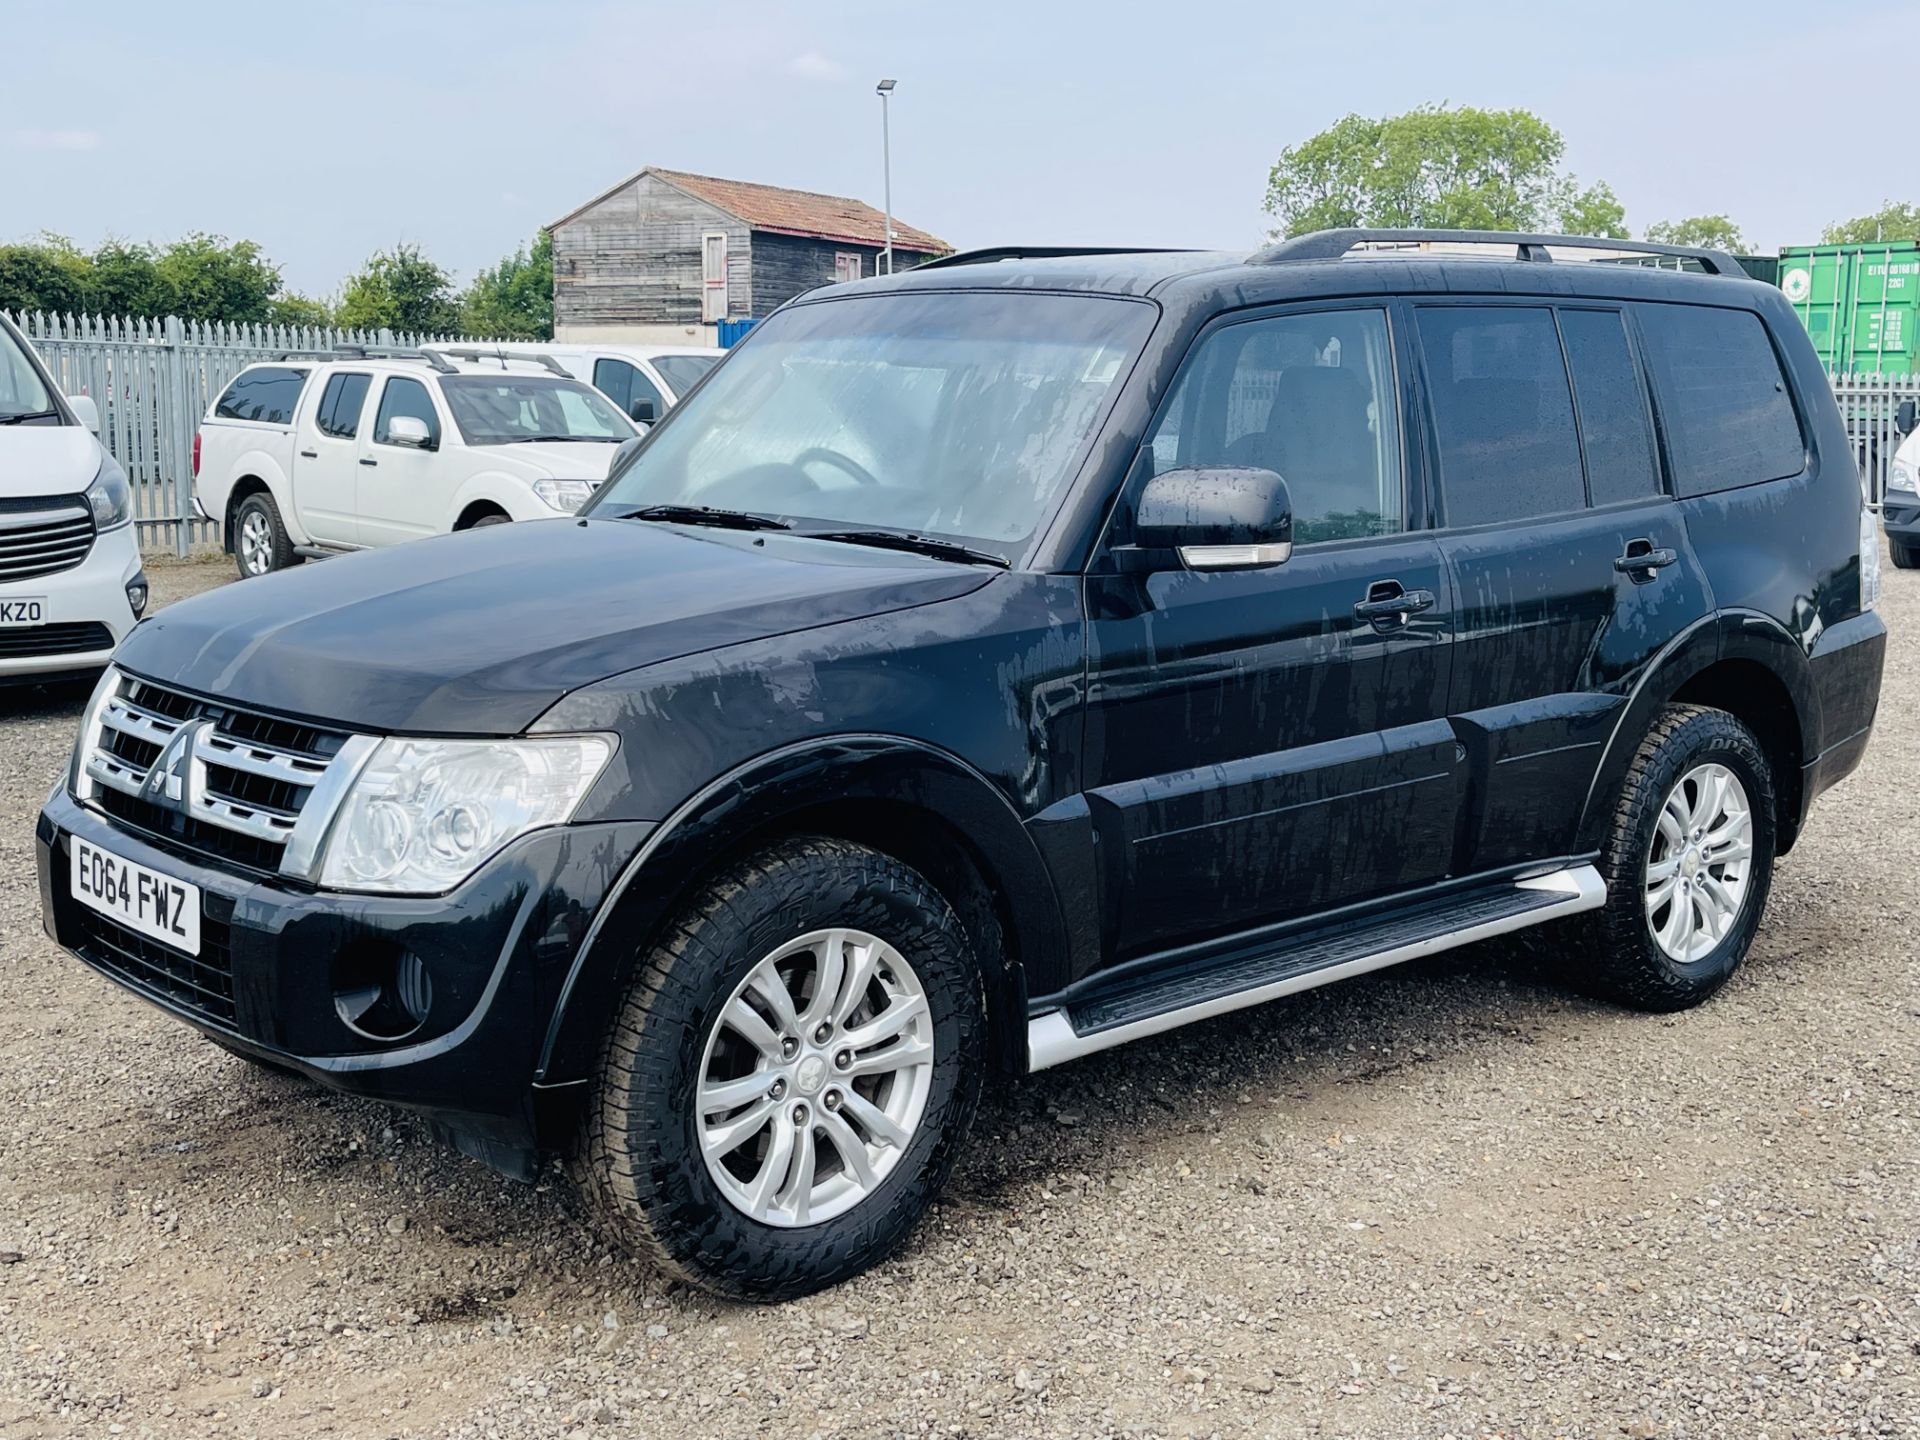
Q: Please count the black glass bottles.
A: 0